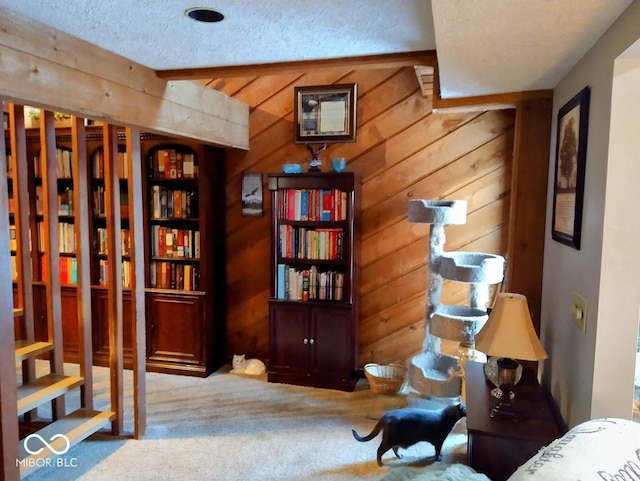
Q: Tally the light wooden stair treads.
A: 4